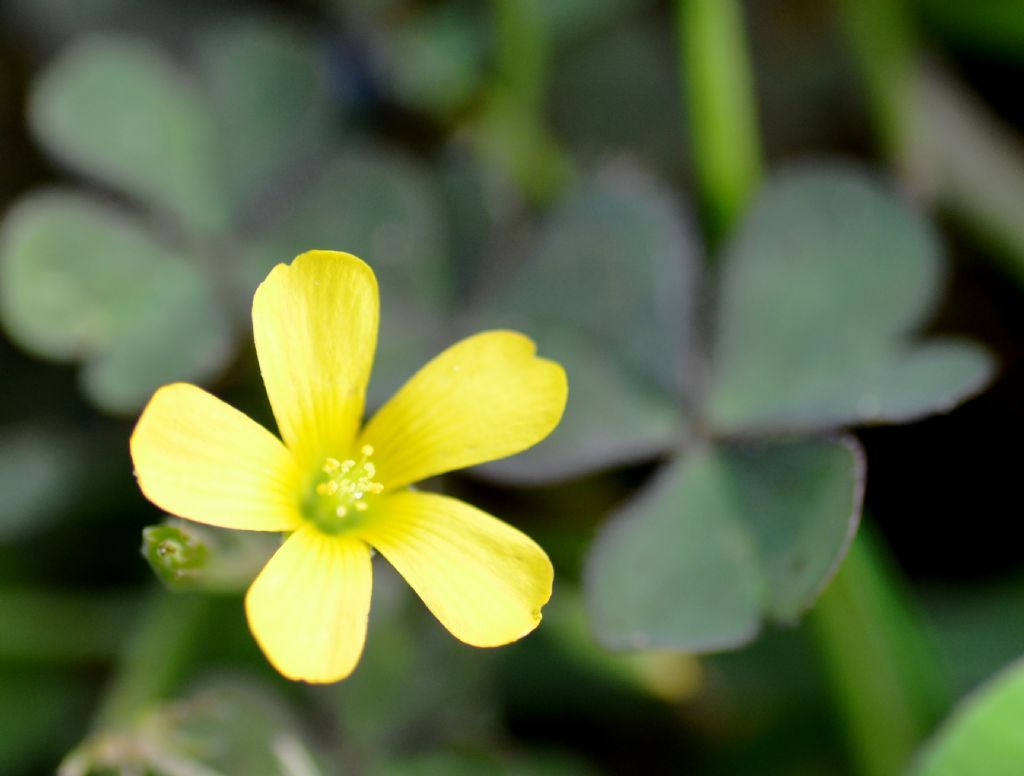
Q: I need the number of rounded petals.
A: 5